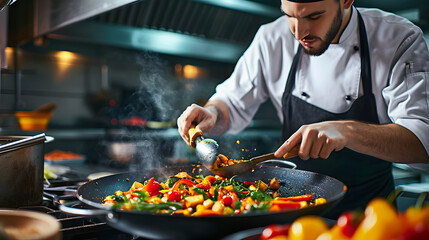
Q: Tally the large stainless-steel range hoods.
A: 1